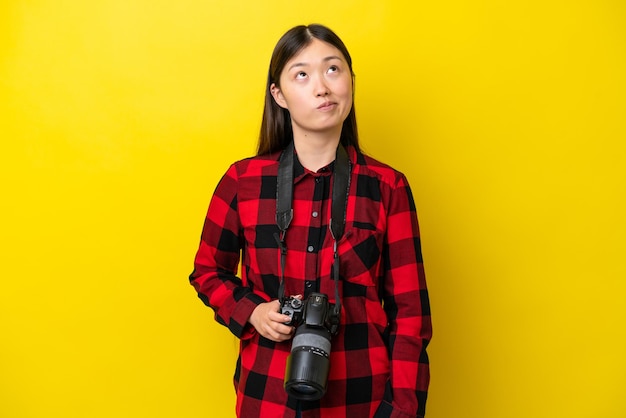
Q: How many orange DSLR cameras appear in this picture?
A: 0